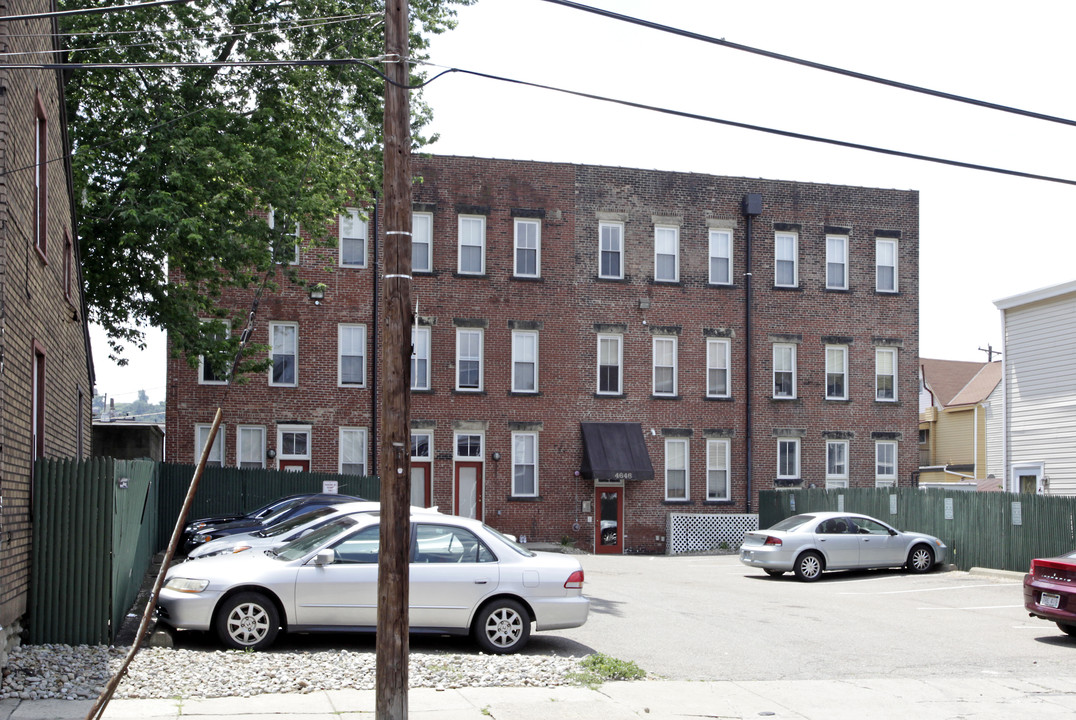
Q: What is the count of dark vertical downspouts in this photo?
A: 2